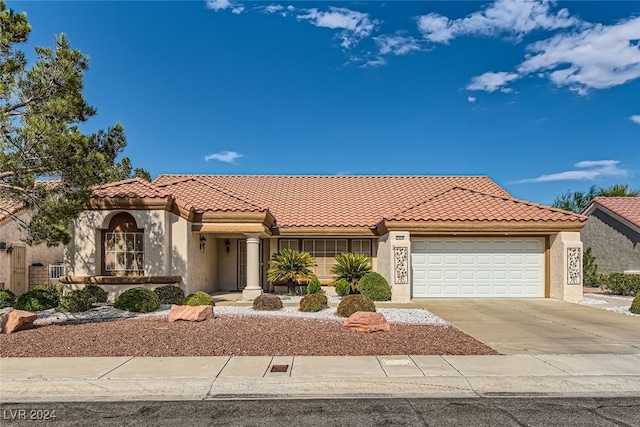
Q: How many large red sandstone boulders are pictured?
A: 3